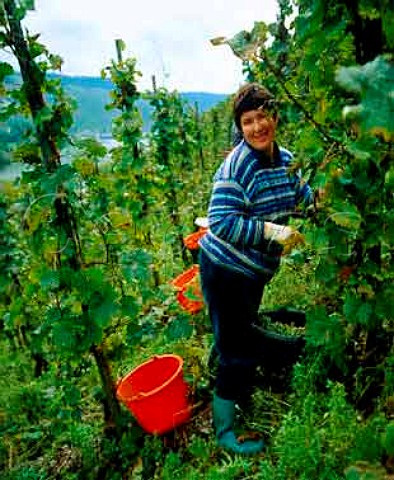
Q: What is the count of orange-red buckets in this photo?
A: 3